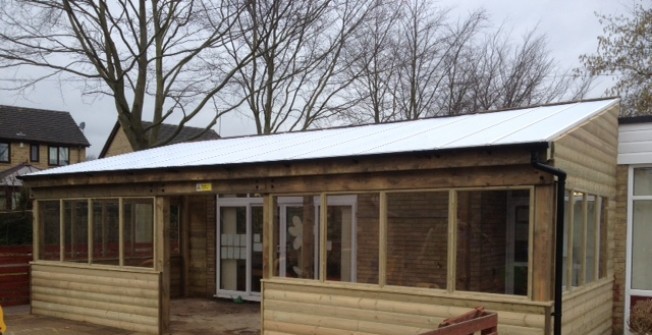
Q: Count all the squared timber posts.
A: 4